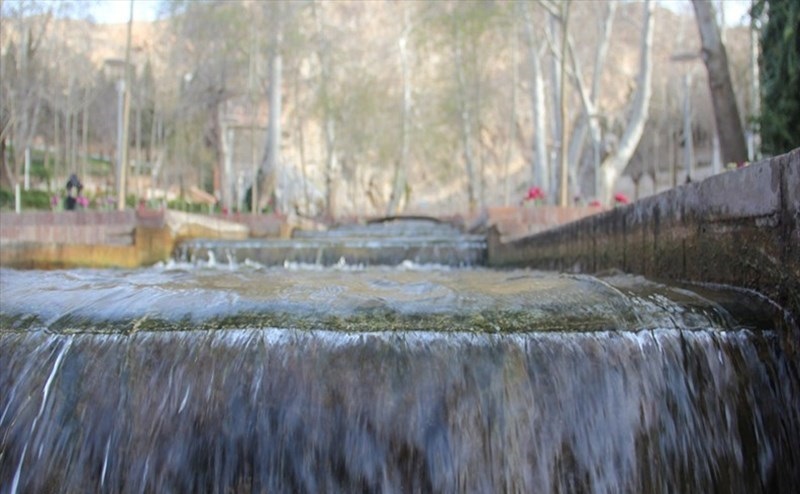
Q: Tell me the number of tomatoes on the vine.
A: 0